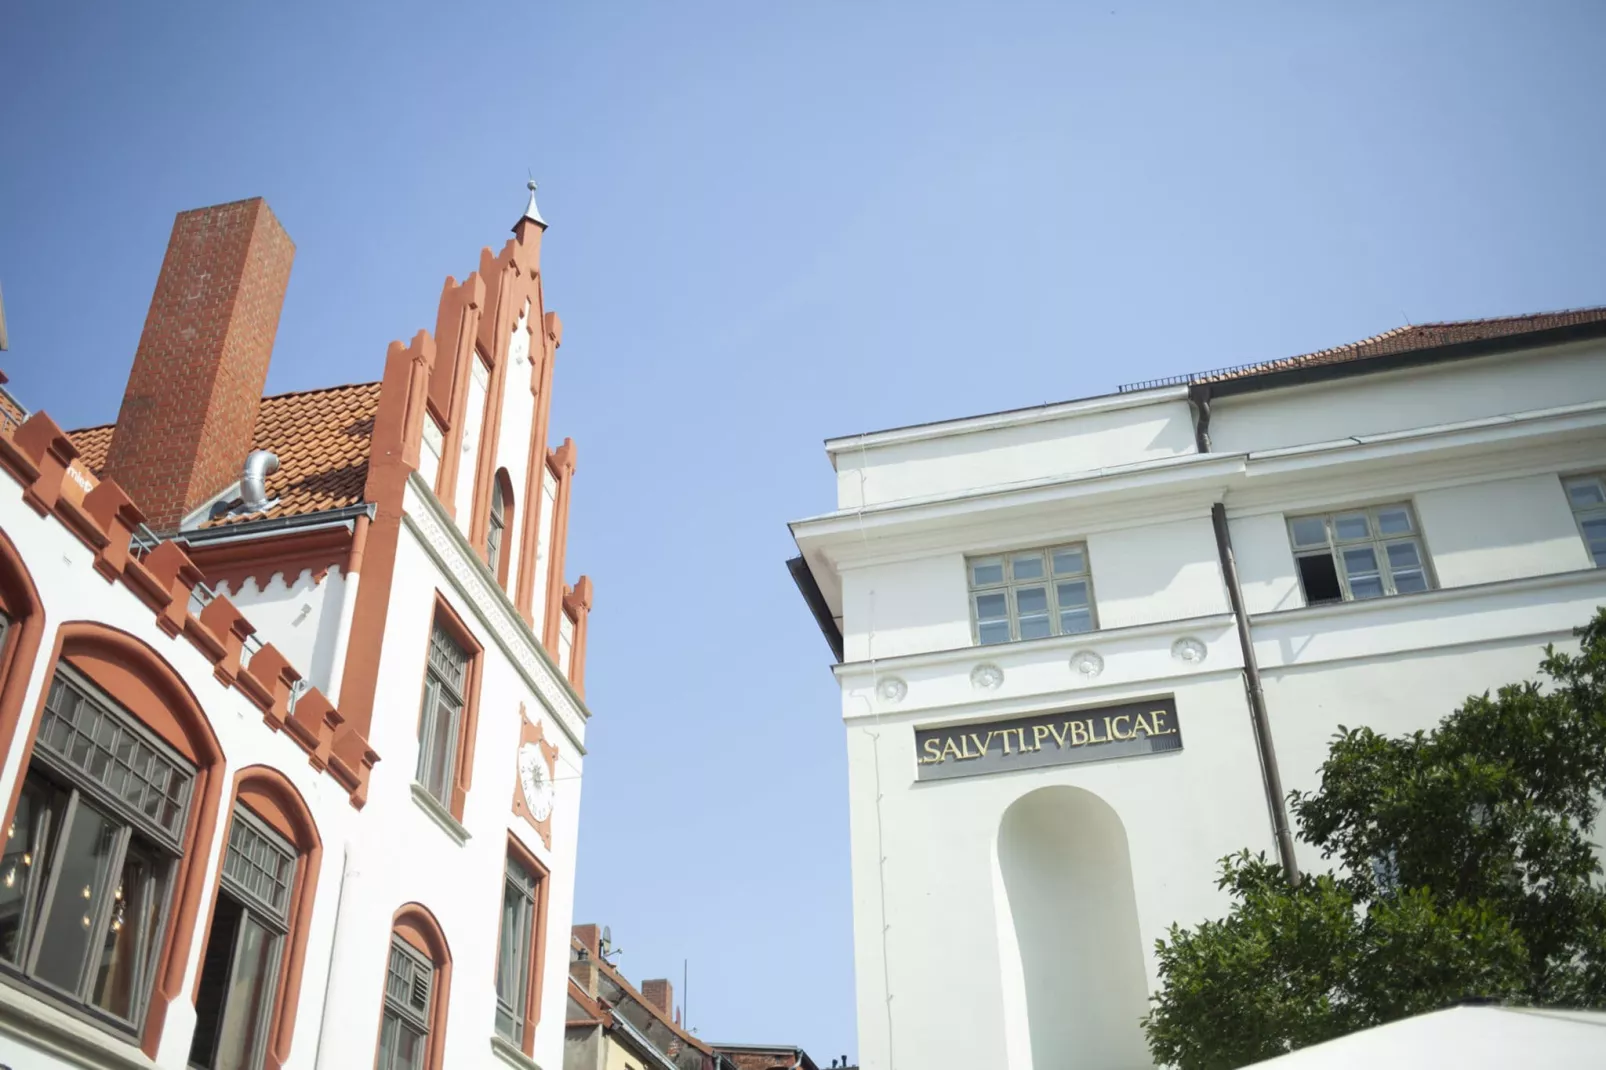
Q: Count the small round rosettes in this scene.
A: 4